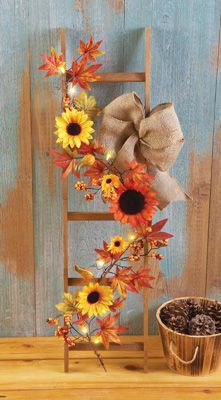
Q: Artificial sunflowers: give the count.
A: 5